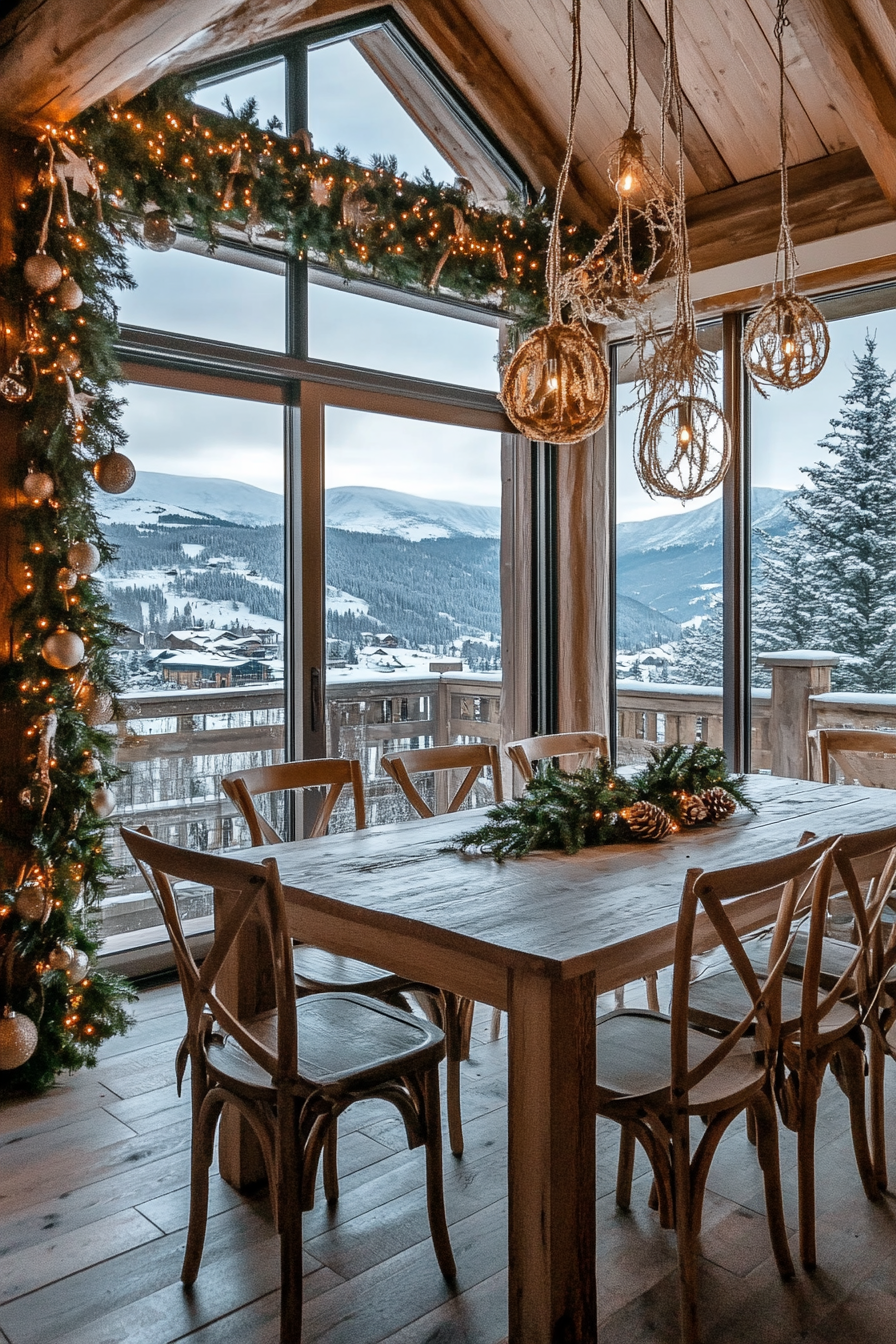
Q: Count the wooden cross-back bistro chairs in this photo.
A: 8